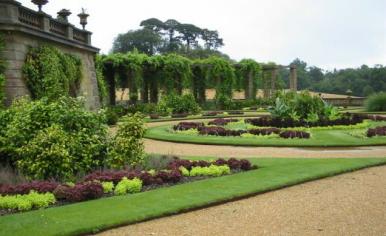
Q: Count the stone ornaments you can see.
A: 3